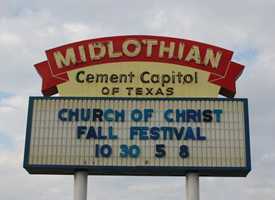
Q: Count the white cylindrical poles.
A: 2